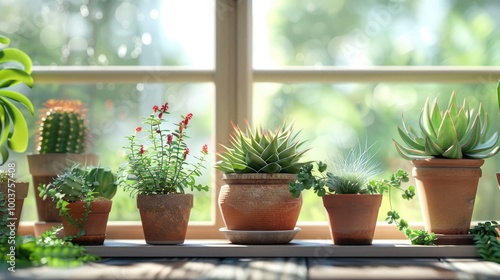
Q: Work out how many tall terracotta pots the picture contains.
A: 2